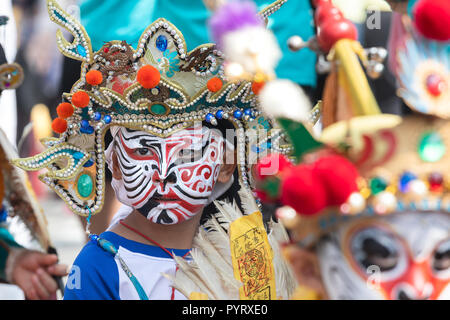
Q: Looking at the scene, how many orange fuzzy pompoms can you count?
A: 7